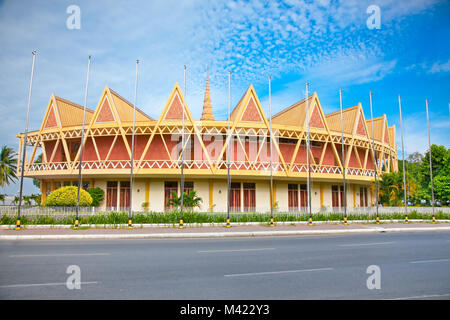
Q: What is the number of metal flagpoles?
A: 11